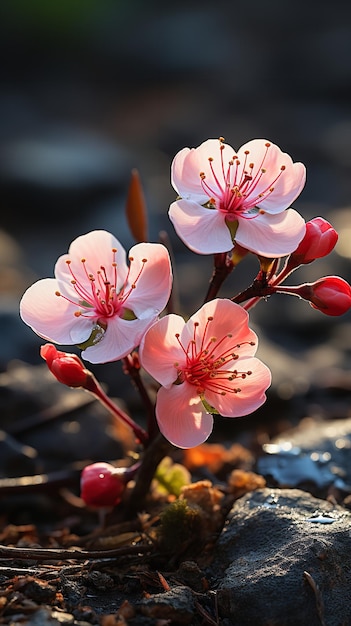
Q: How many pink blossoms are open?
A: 3